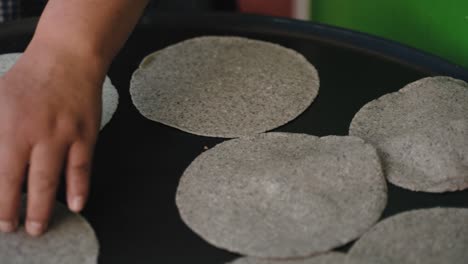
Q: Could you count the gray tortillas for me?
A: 7